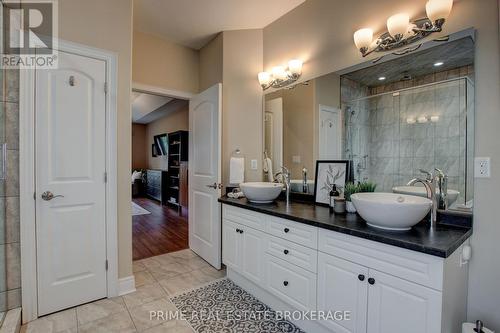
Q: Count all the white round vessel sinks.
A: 2